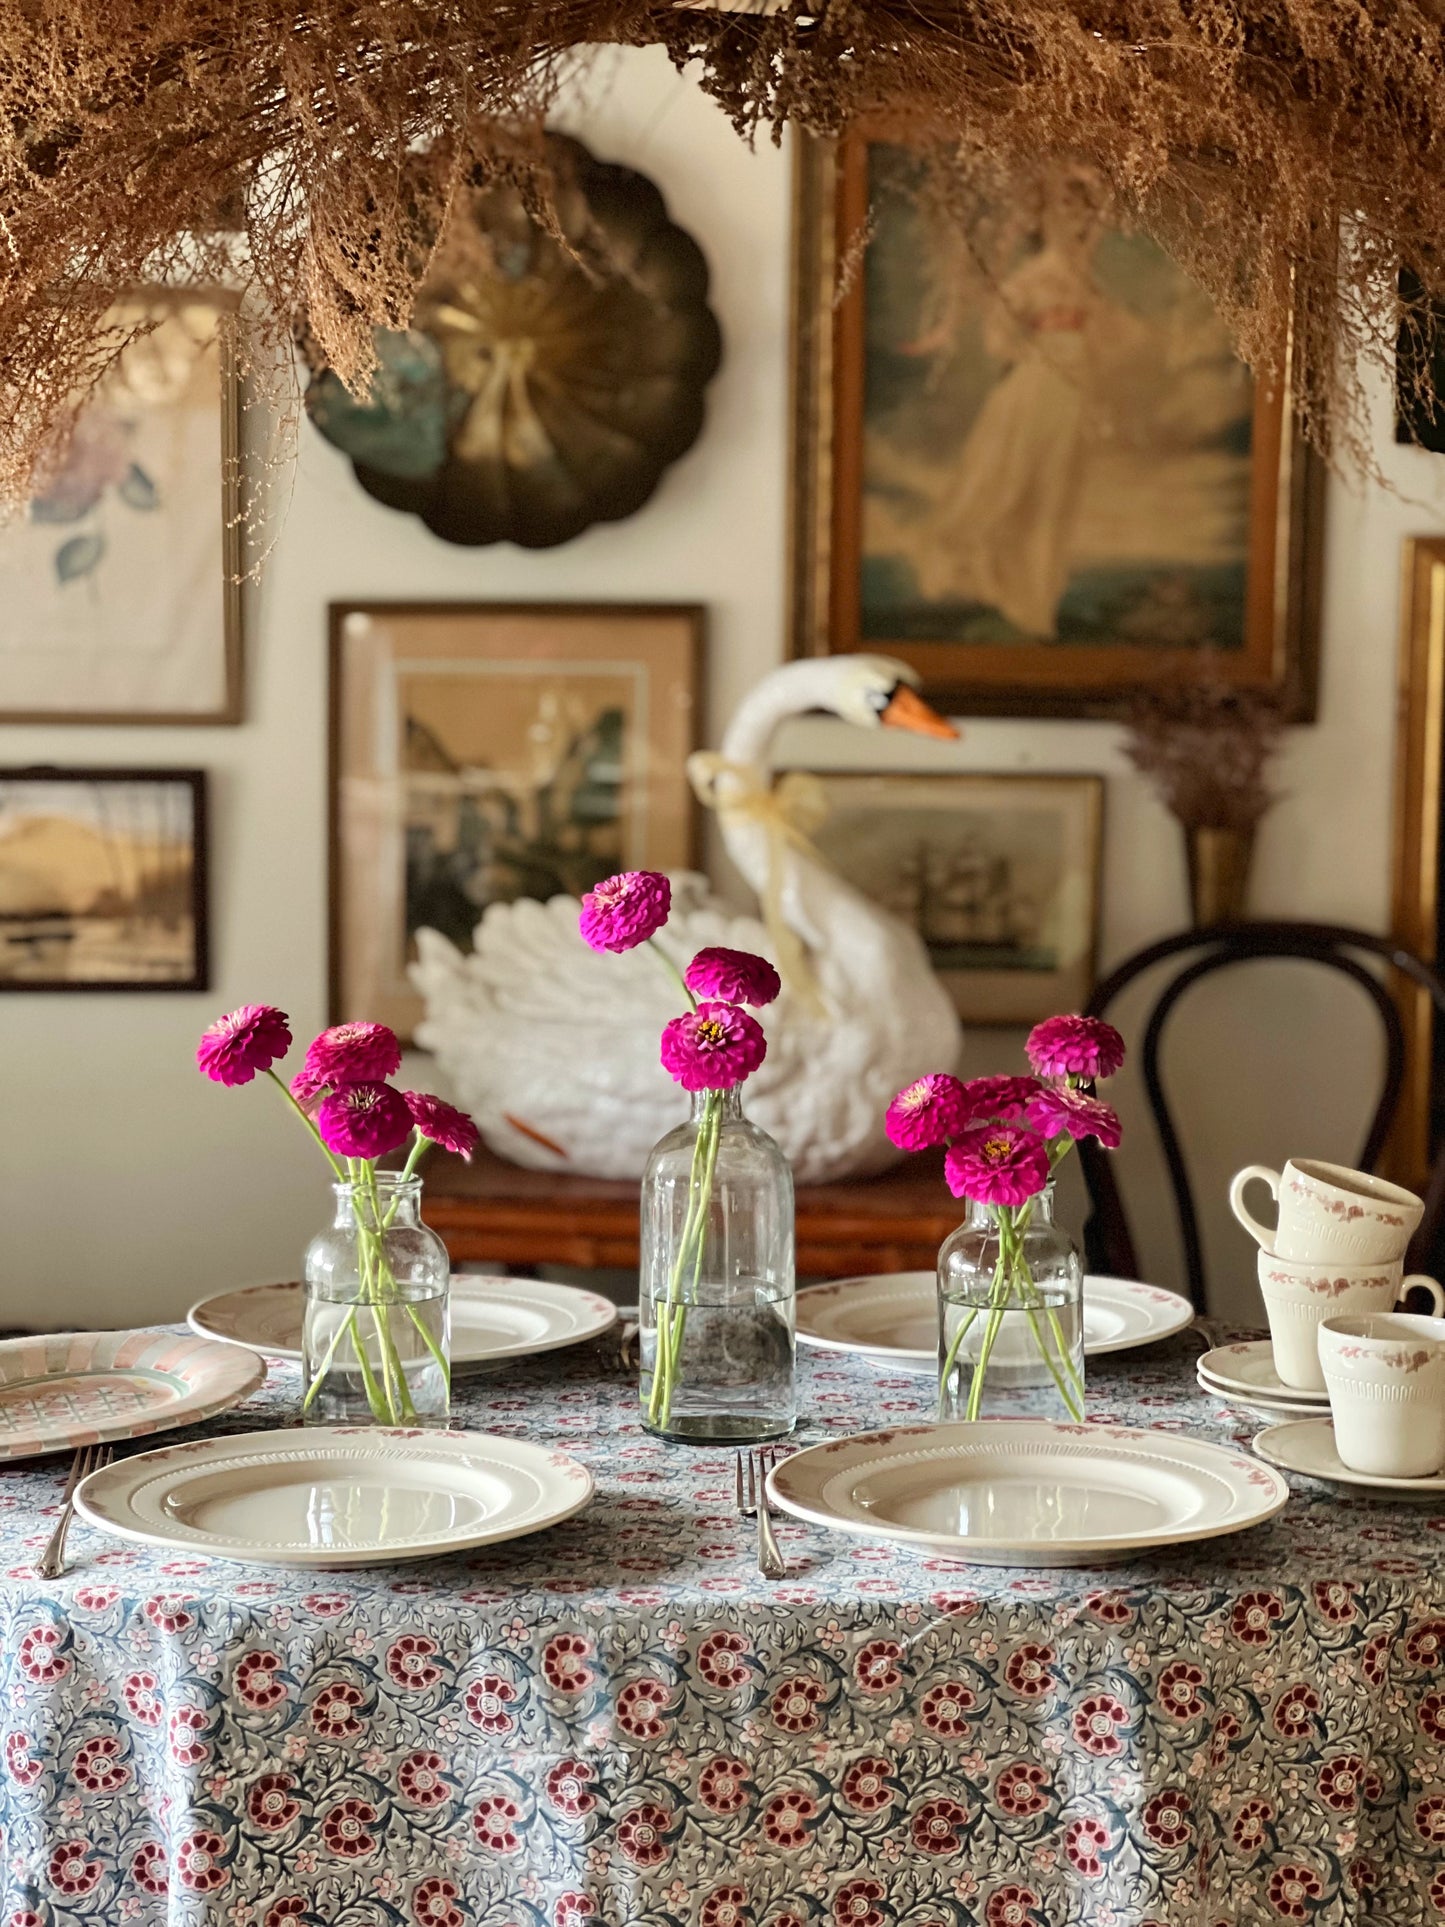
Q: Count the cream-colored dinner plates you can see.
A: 4